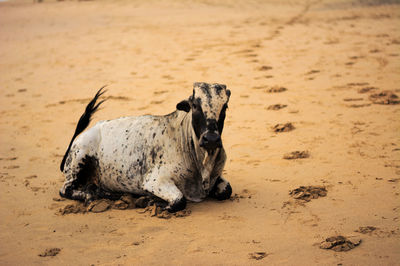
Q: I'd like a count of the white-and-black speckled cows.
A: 1